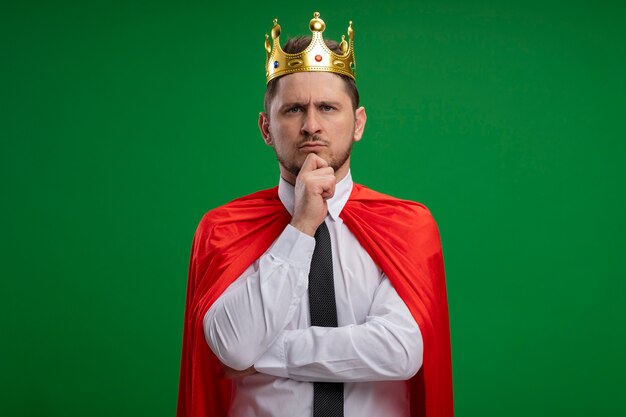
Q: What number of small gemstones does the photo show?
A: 3